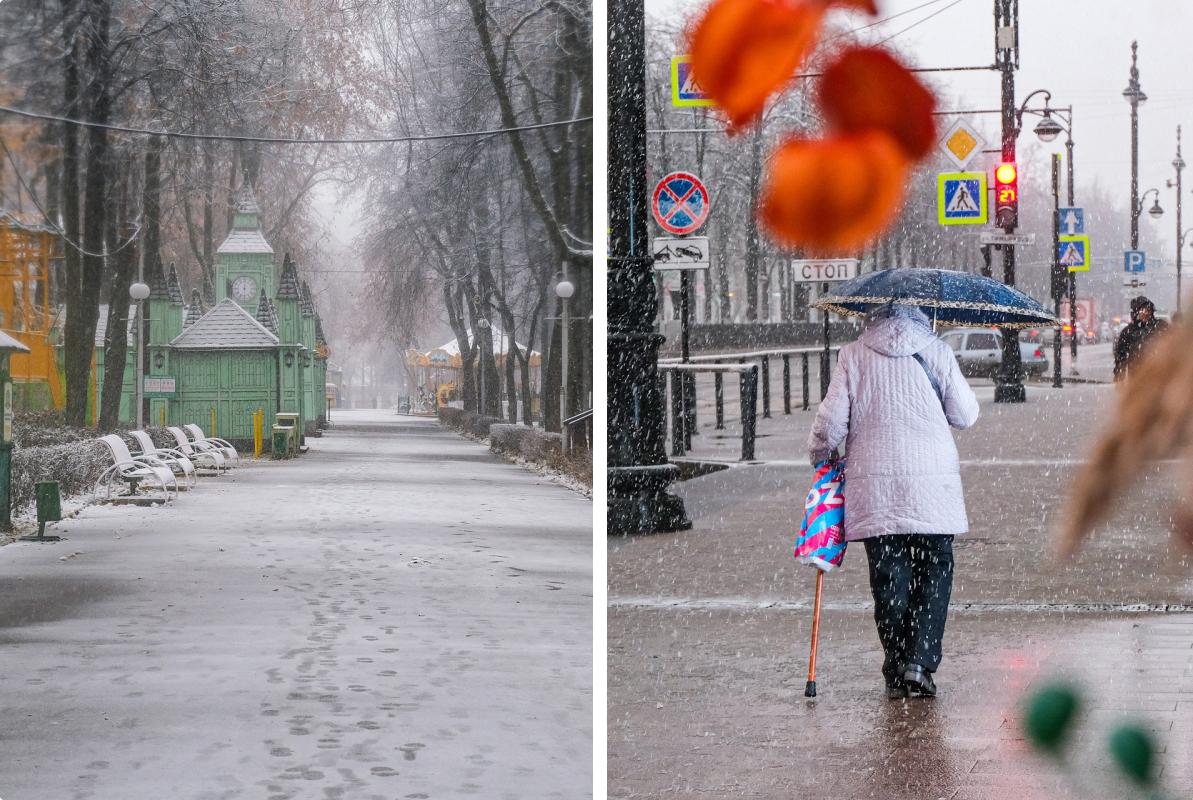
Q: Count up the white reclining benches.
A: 4